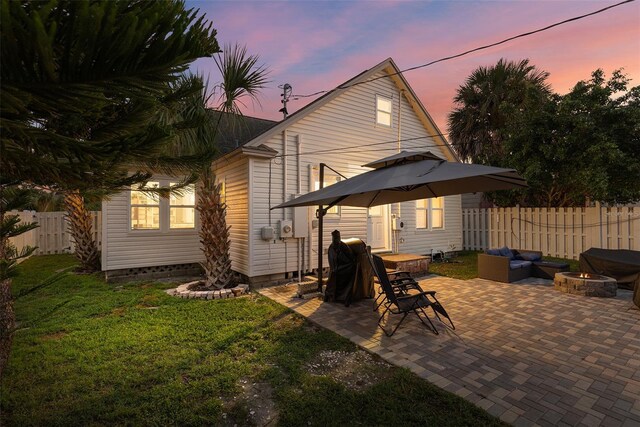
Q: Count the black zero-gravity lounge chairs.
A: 2